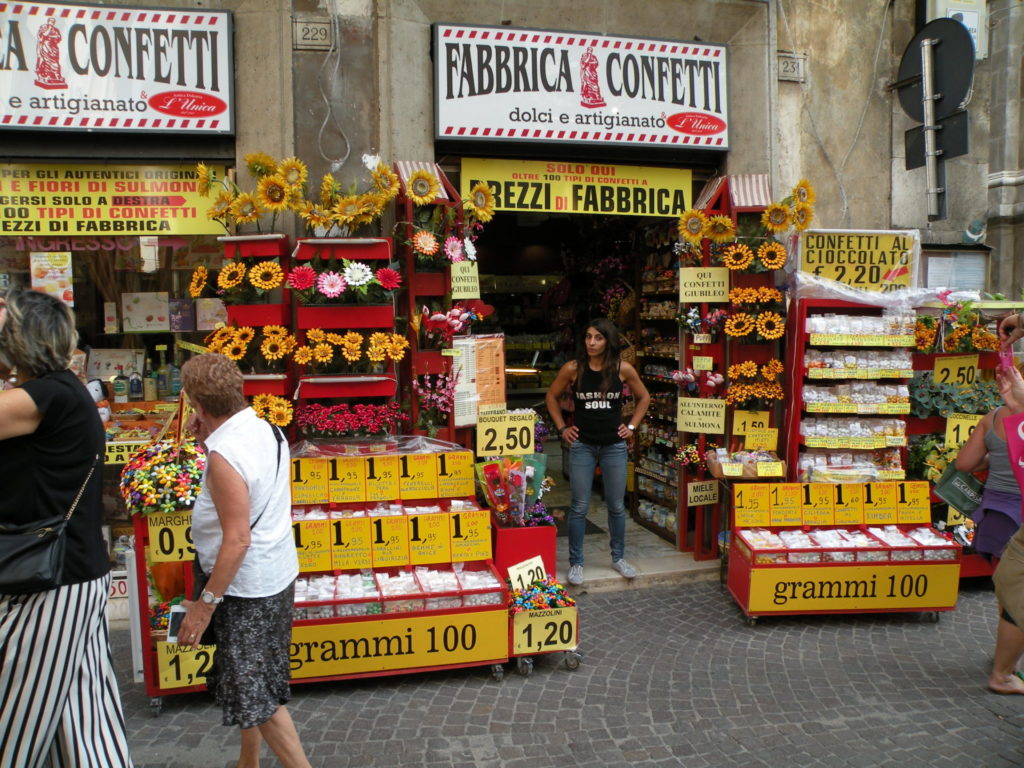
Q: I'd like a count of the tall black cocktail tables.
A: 0